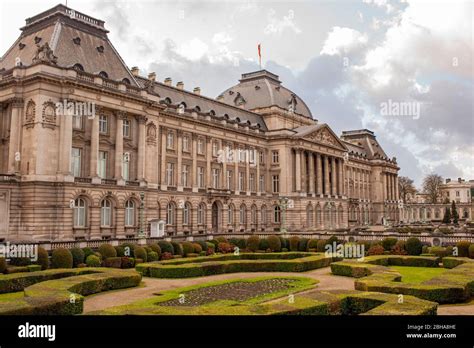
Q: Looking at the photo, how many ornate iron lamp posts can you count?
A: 2